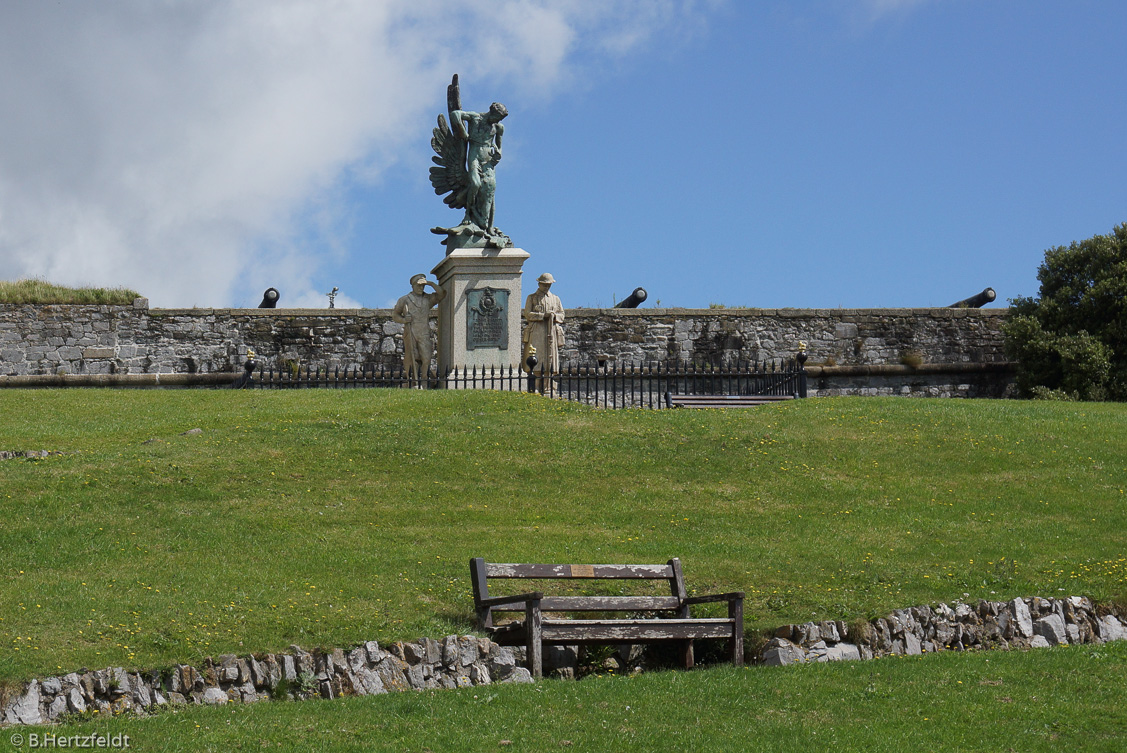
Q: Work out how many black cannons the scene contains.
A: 3